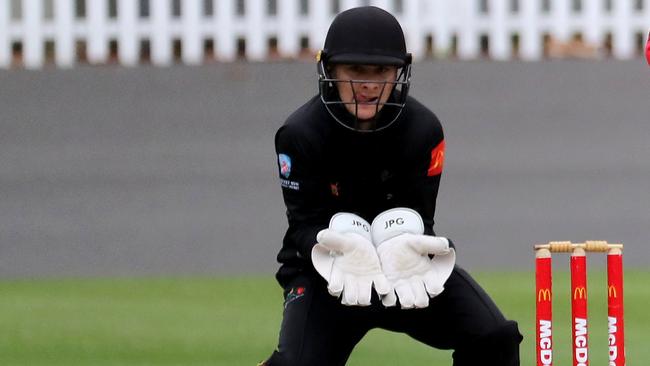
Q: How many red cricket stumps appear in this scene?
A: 3